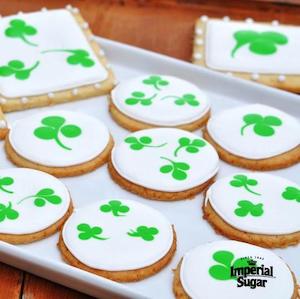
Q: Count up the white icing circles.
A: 8